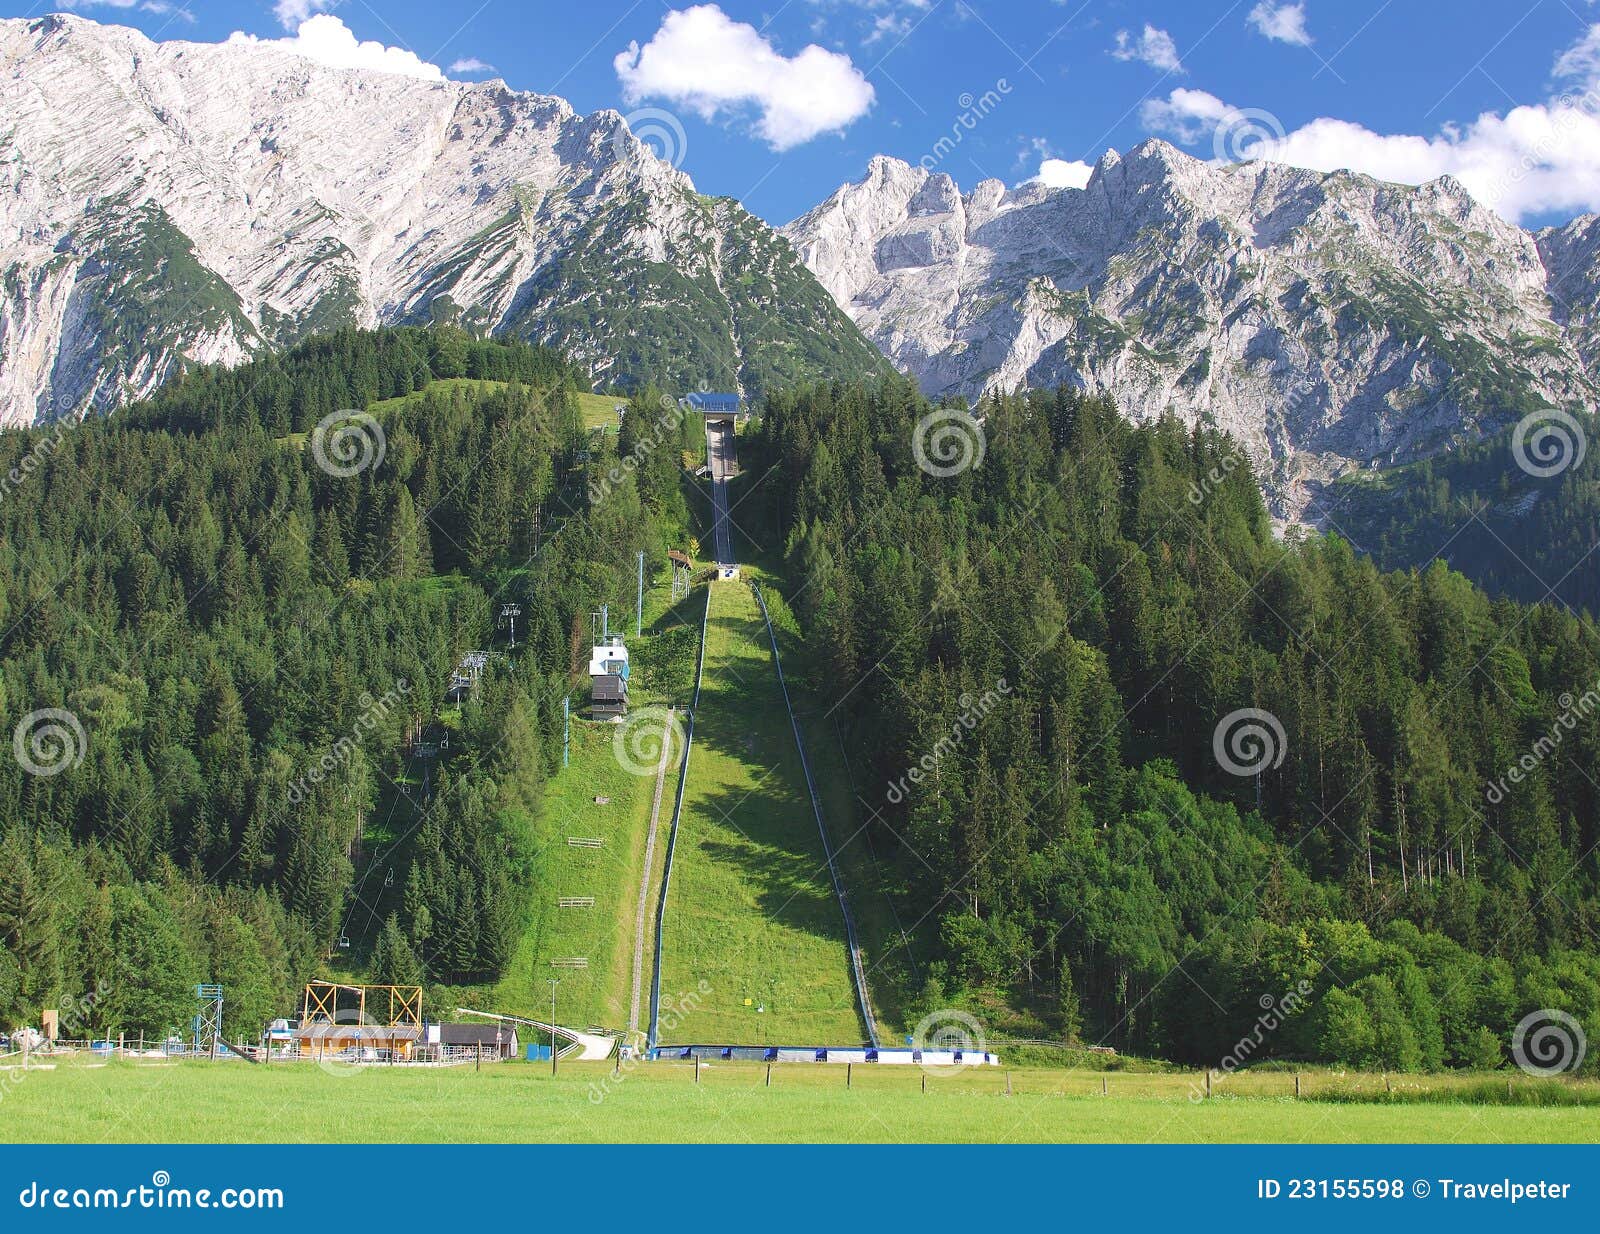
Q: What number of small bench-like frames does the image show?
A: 3